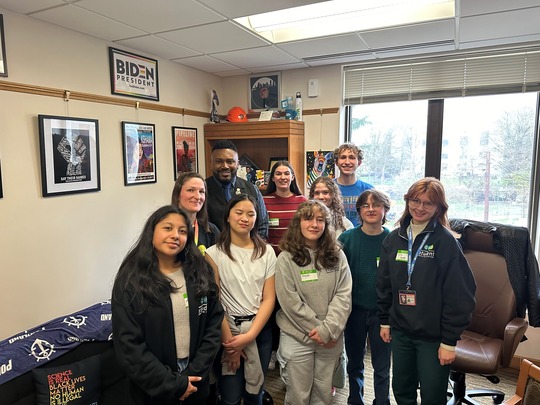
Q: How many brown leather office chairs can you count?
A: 1